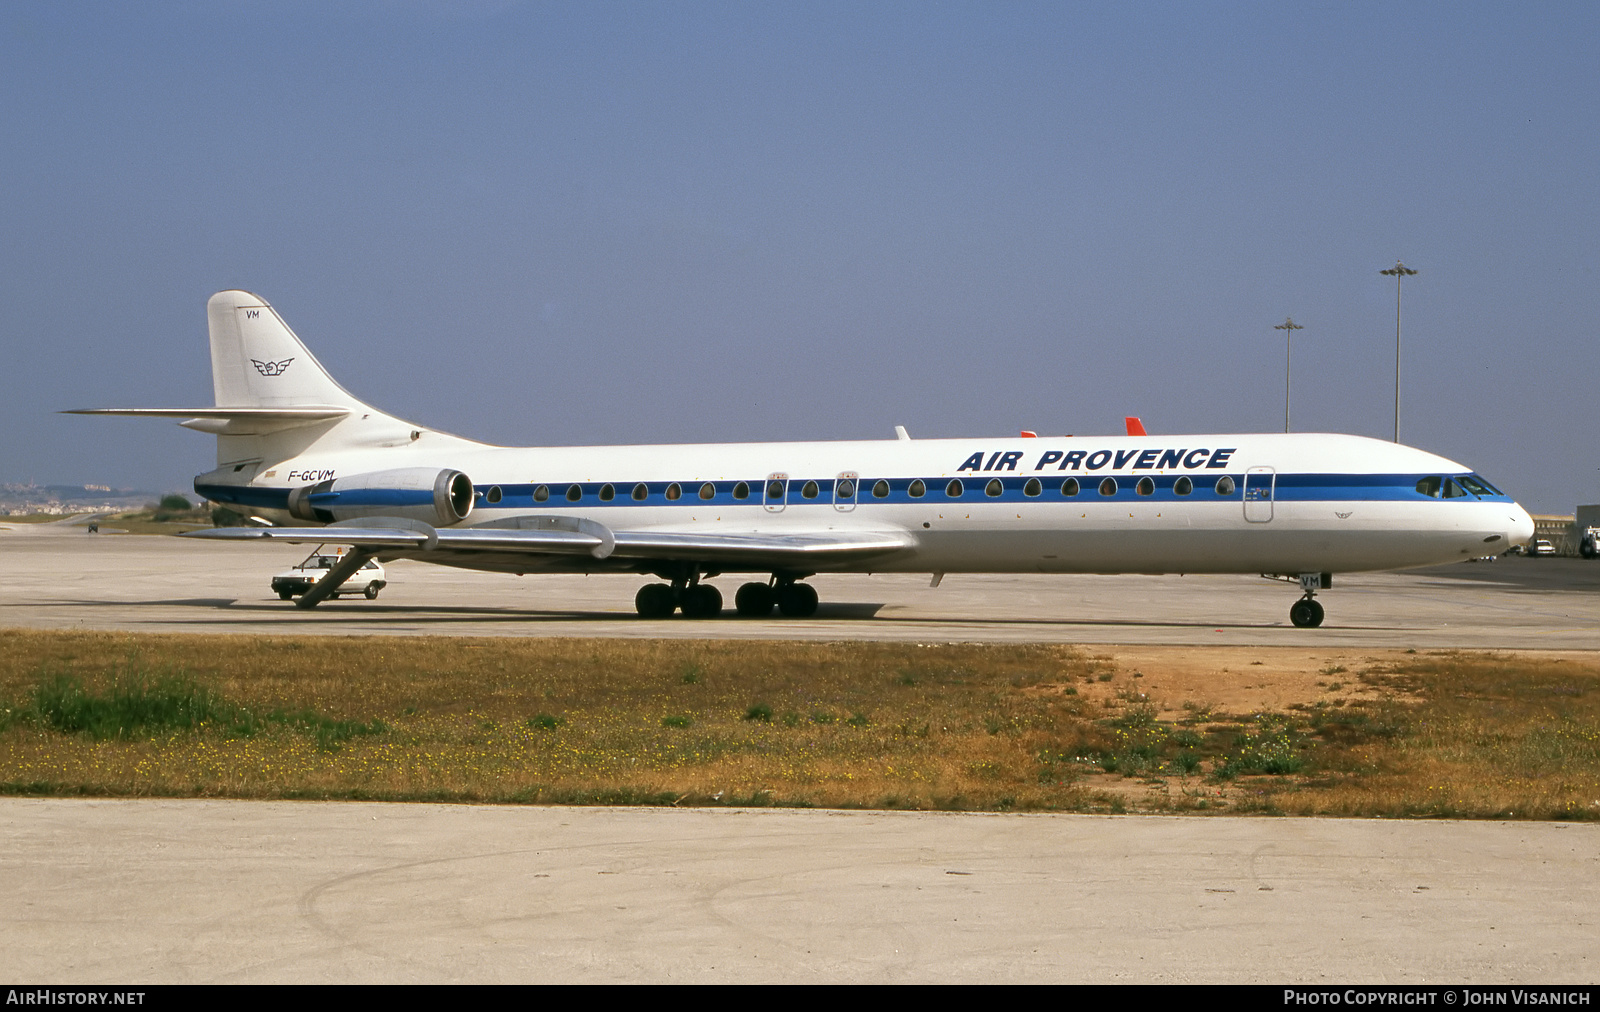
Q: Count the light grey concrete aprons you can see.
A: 2